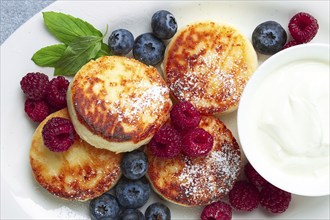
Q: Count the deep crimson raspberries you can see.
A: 13